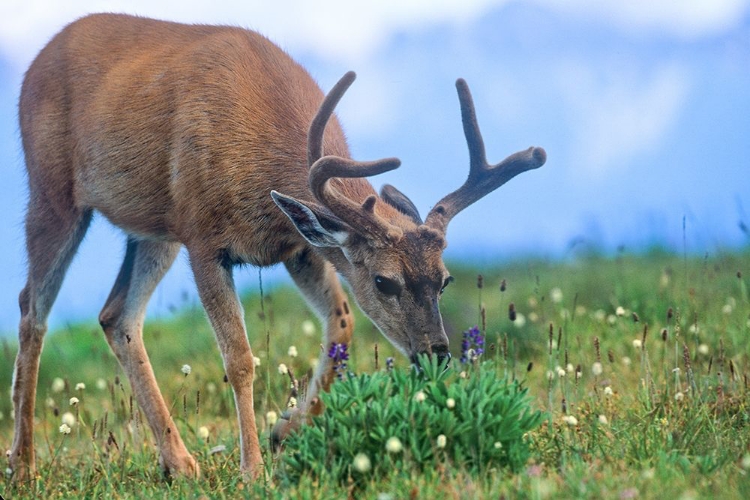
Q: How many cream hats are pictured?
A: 0